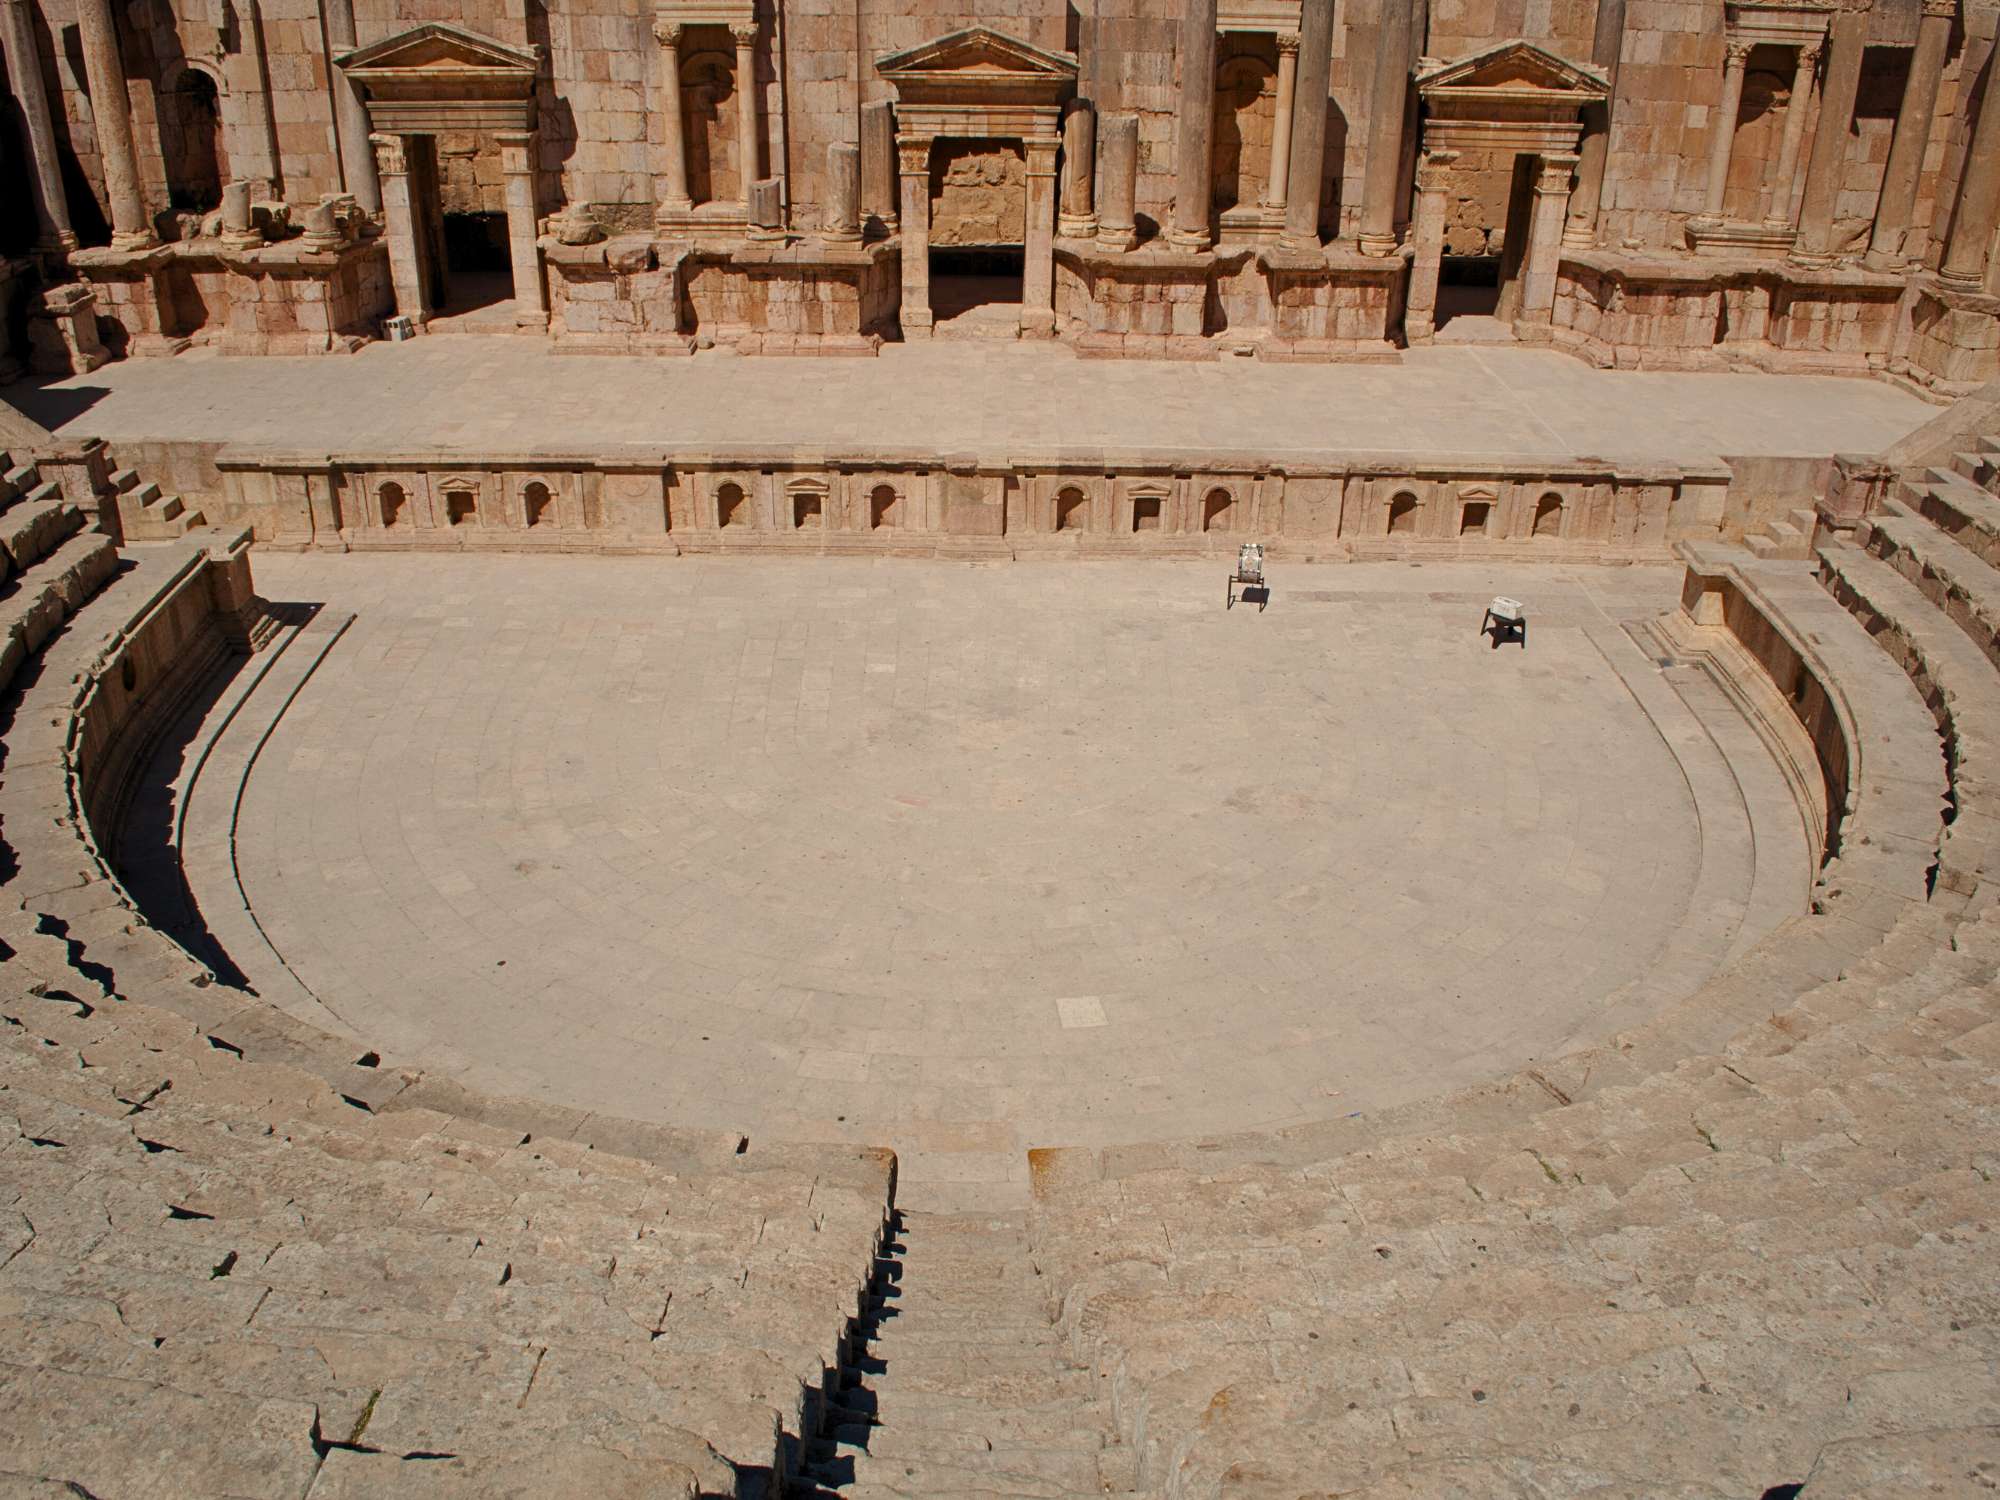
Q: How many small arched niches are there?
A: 8